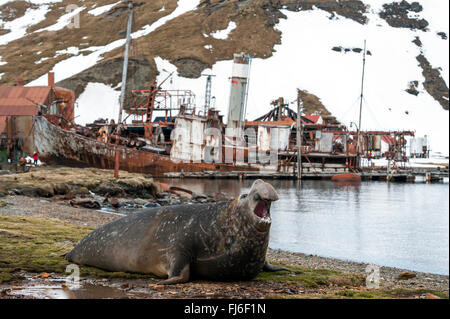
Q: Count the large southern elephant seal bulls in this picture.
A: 1